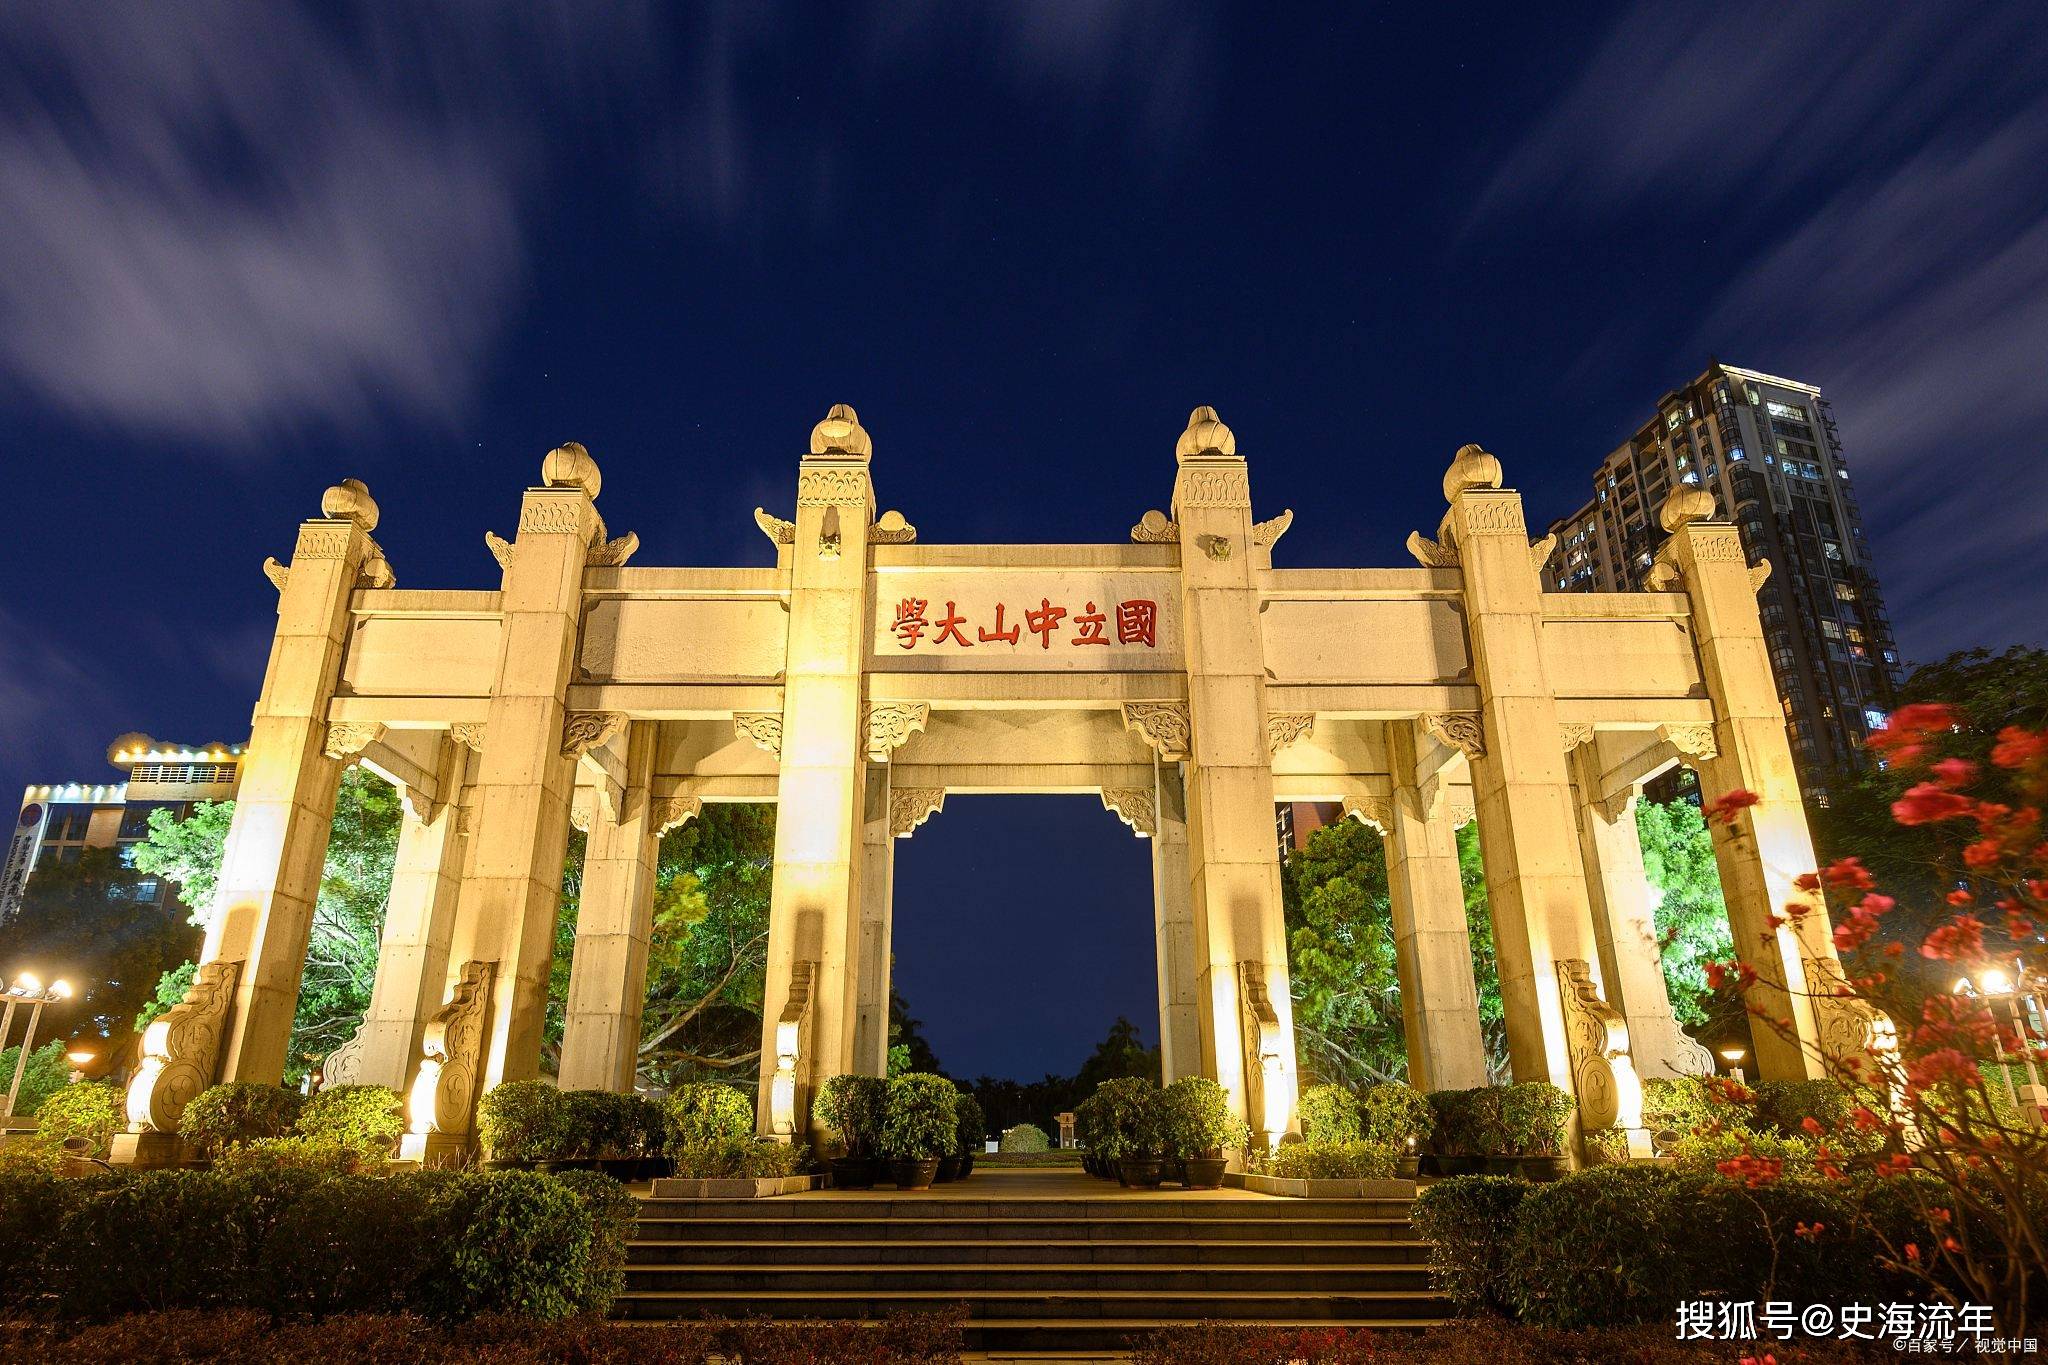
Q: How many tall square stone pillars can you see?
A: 12